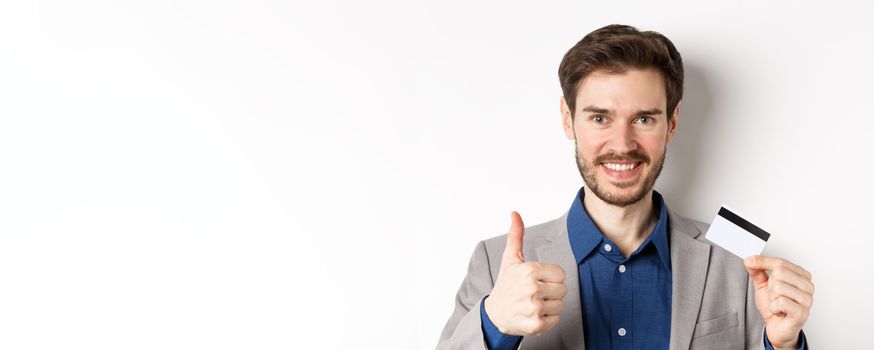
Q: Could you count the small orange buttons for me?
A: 0